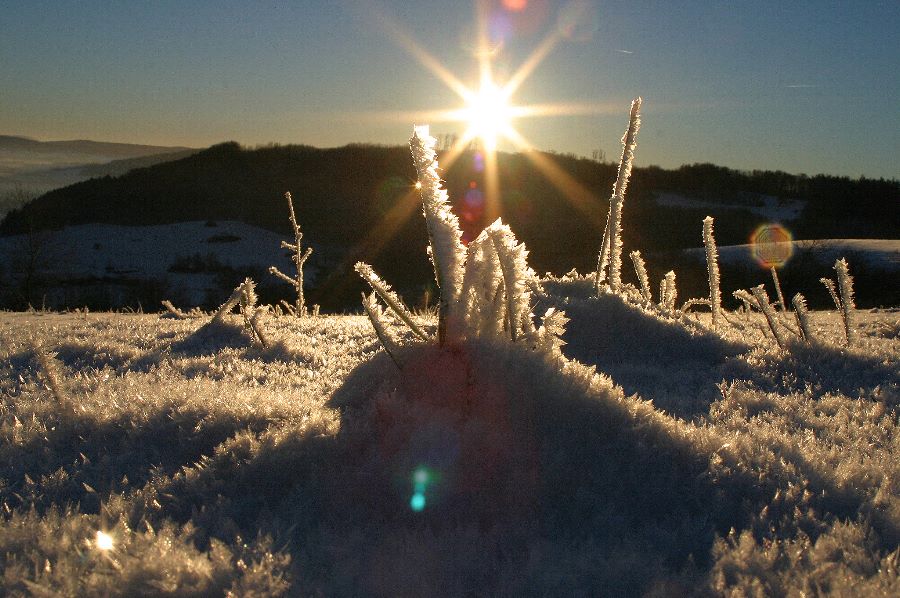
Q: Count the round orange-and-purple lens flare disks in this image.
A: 1